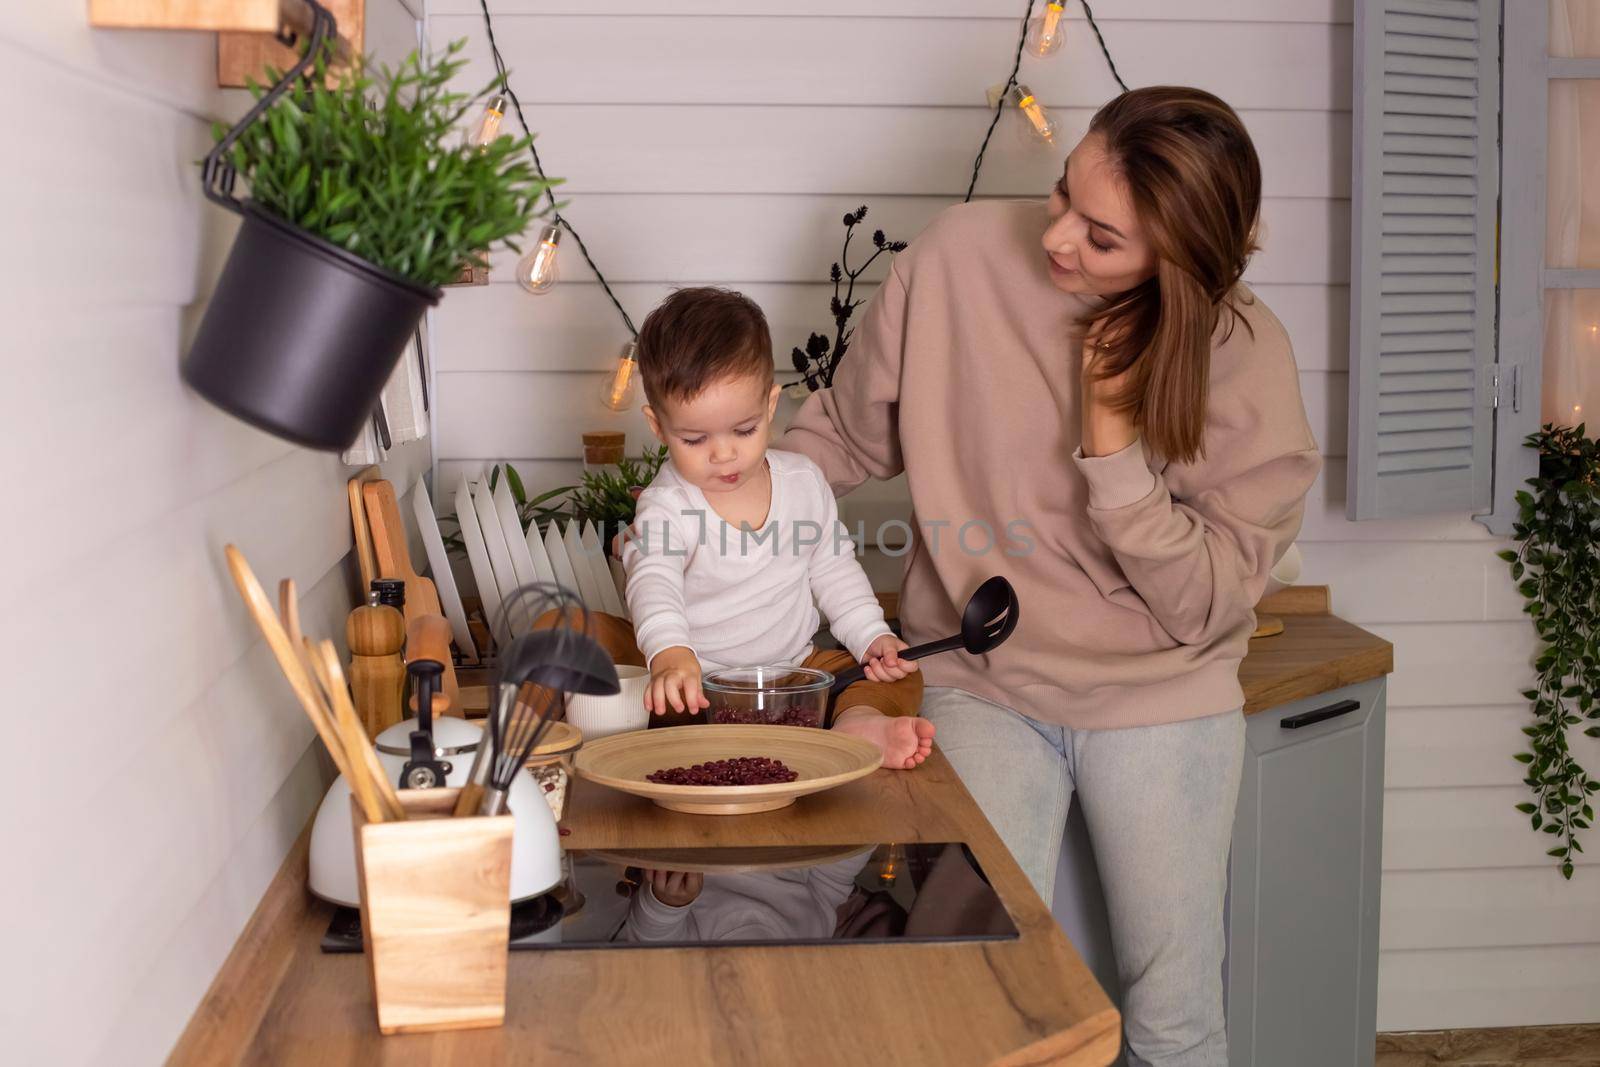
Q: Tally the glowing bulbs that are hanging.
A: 5